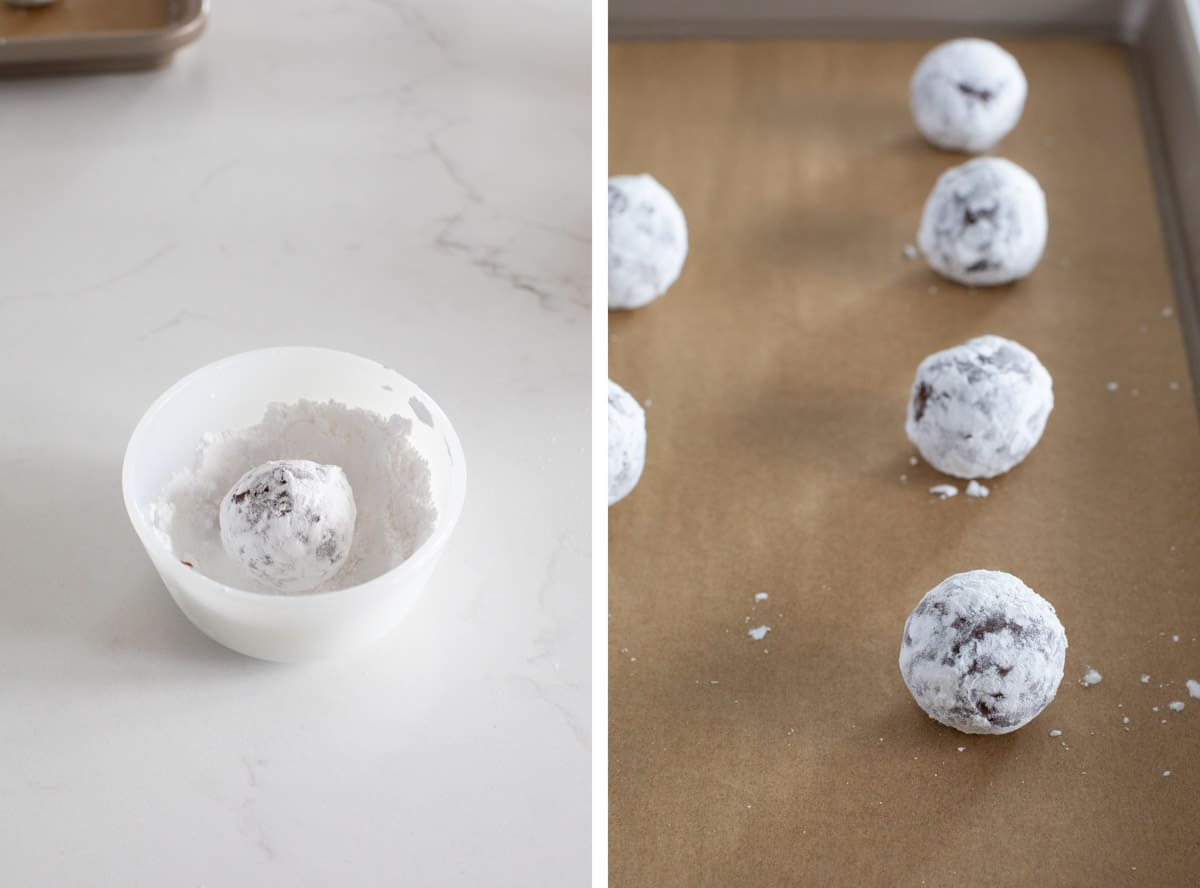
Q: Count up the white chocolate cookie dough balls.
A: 7